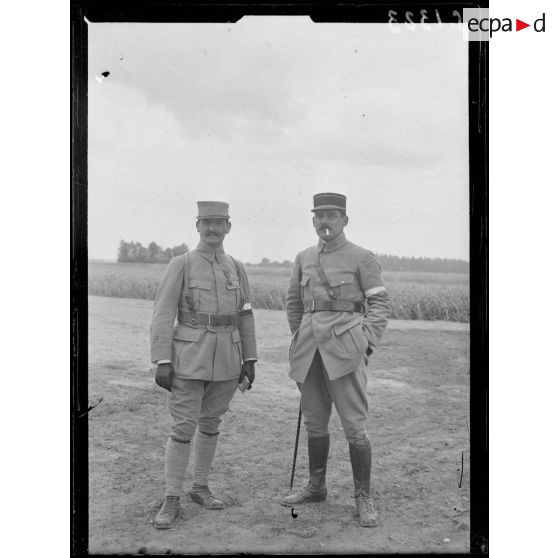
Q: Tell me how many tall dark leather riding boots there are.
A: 2